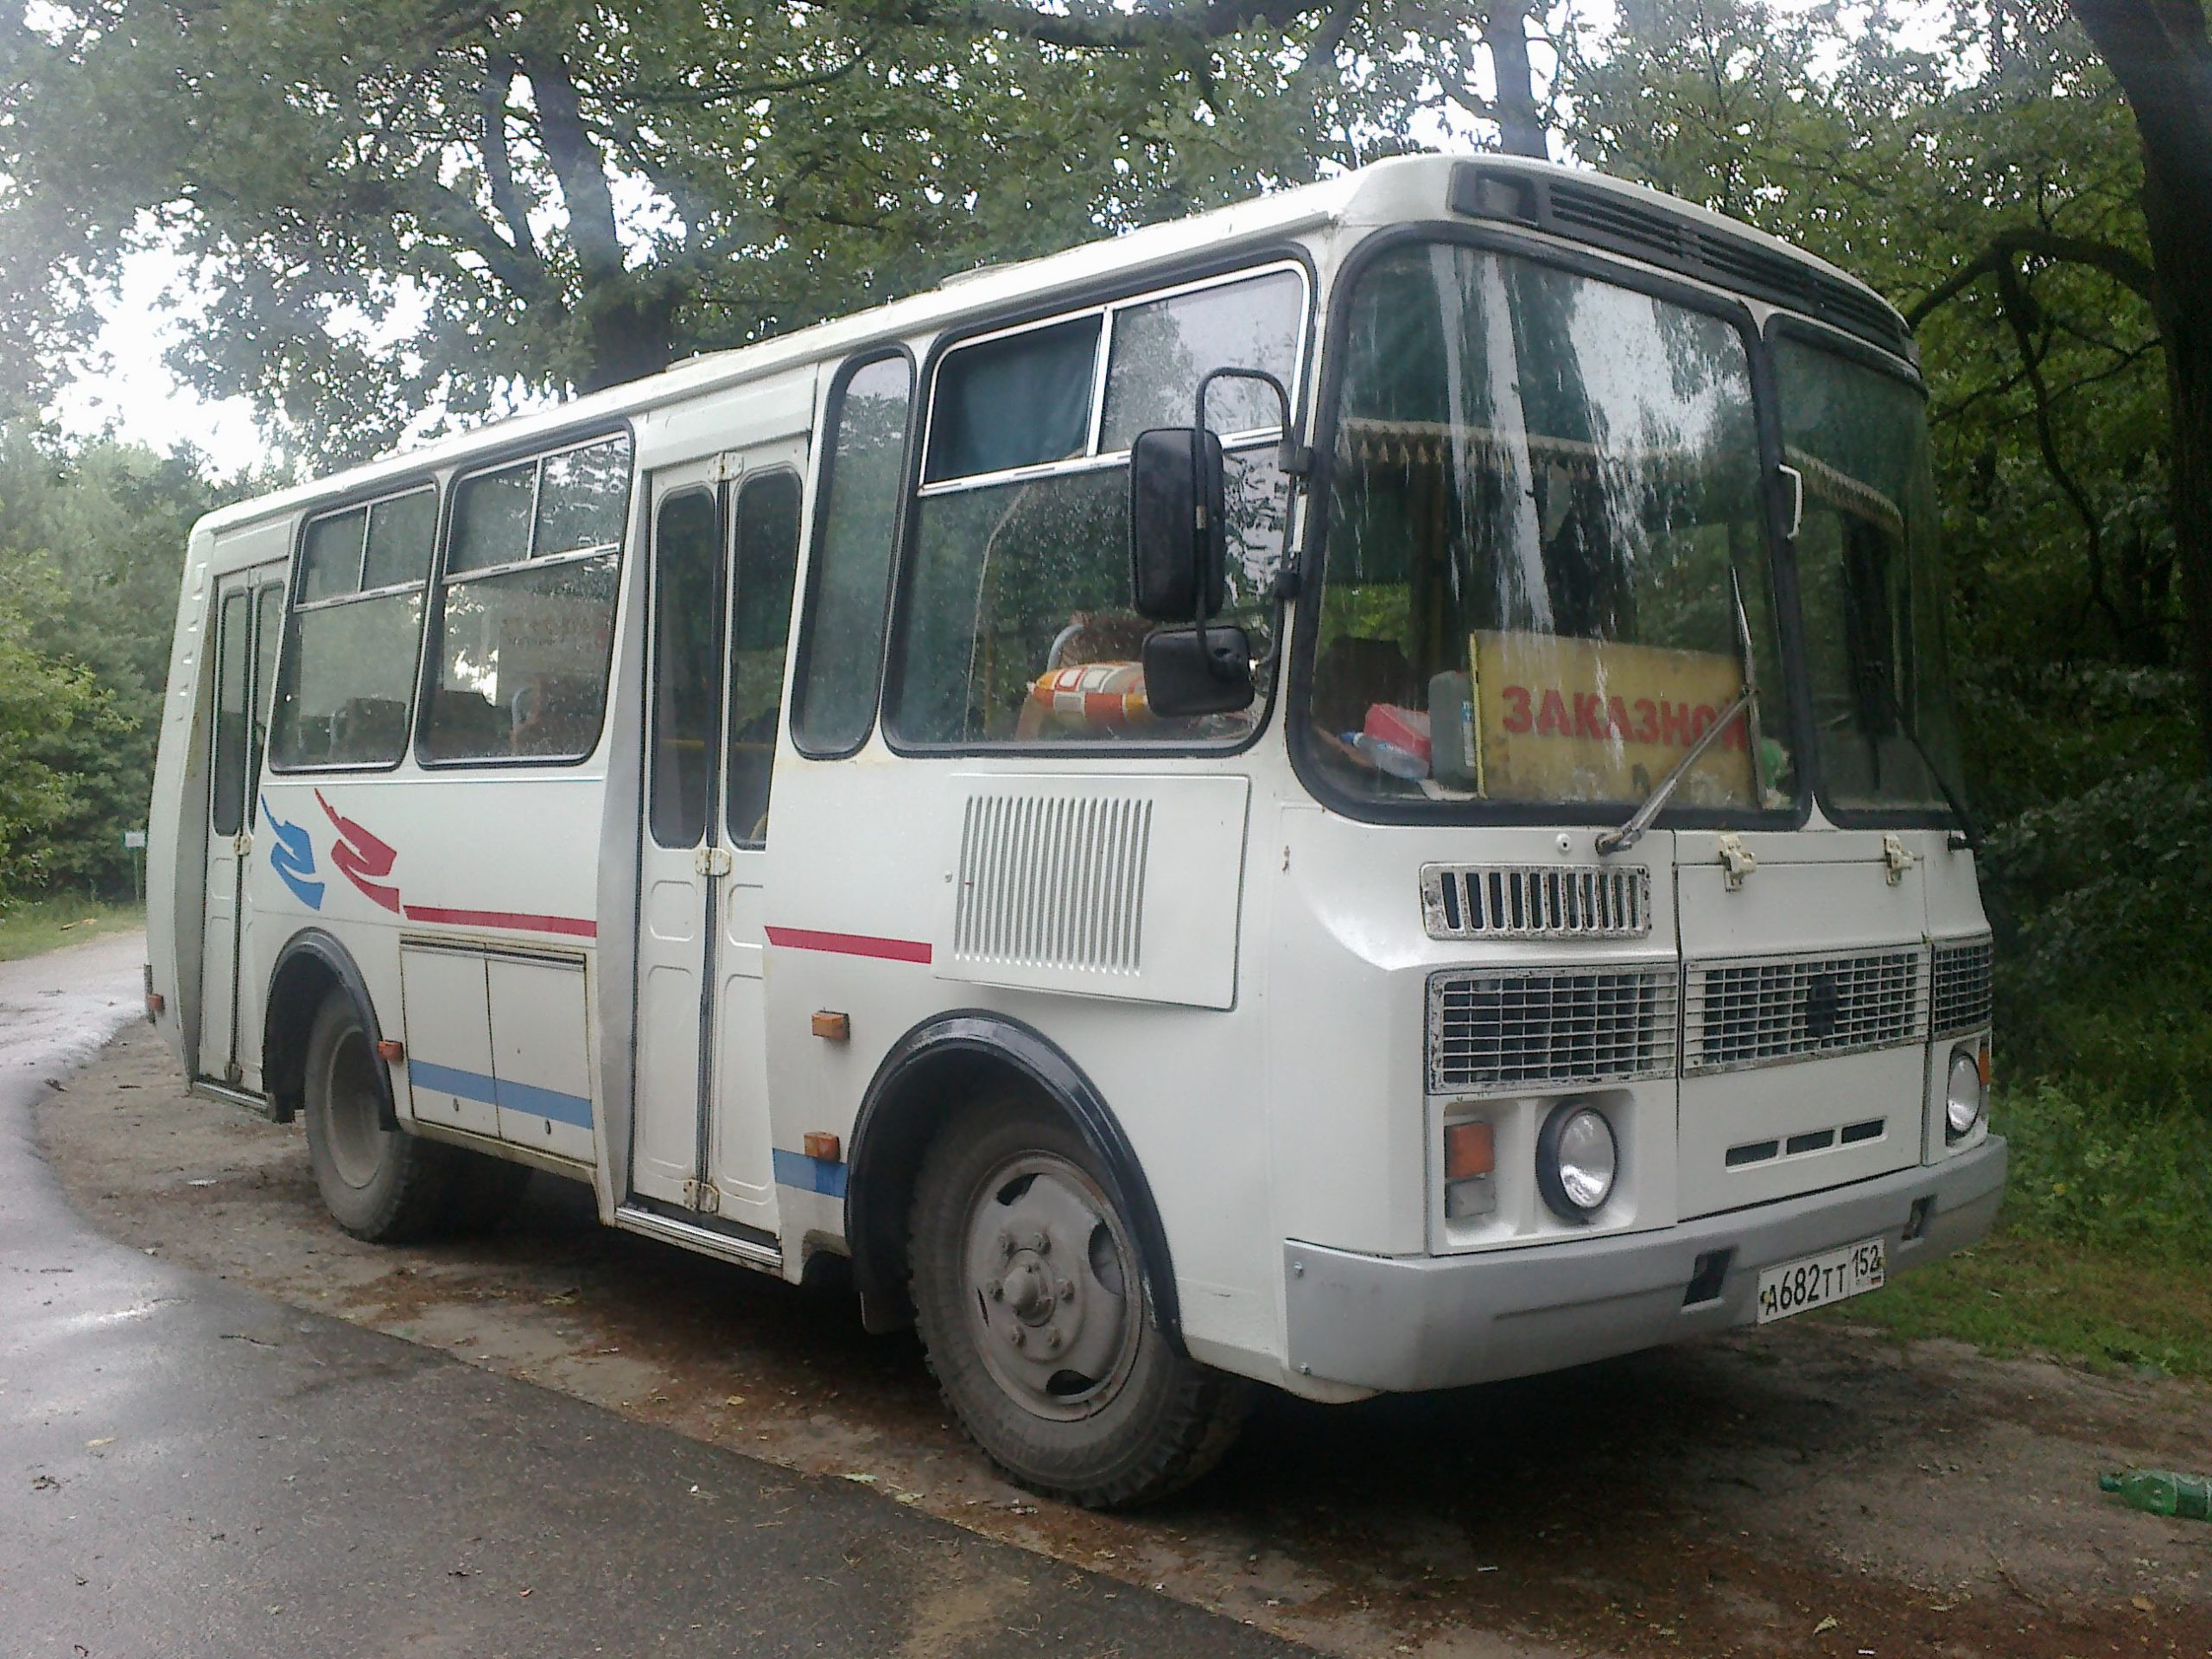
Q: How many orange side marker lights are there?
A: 4